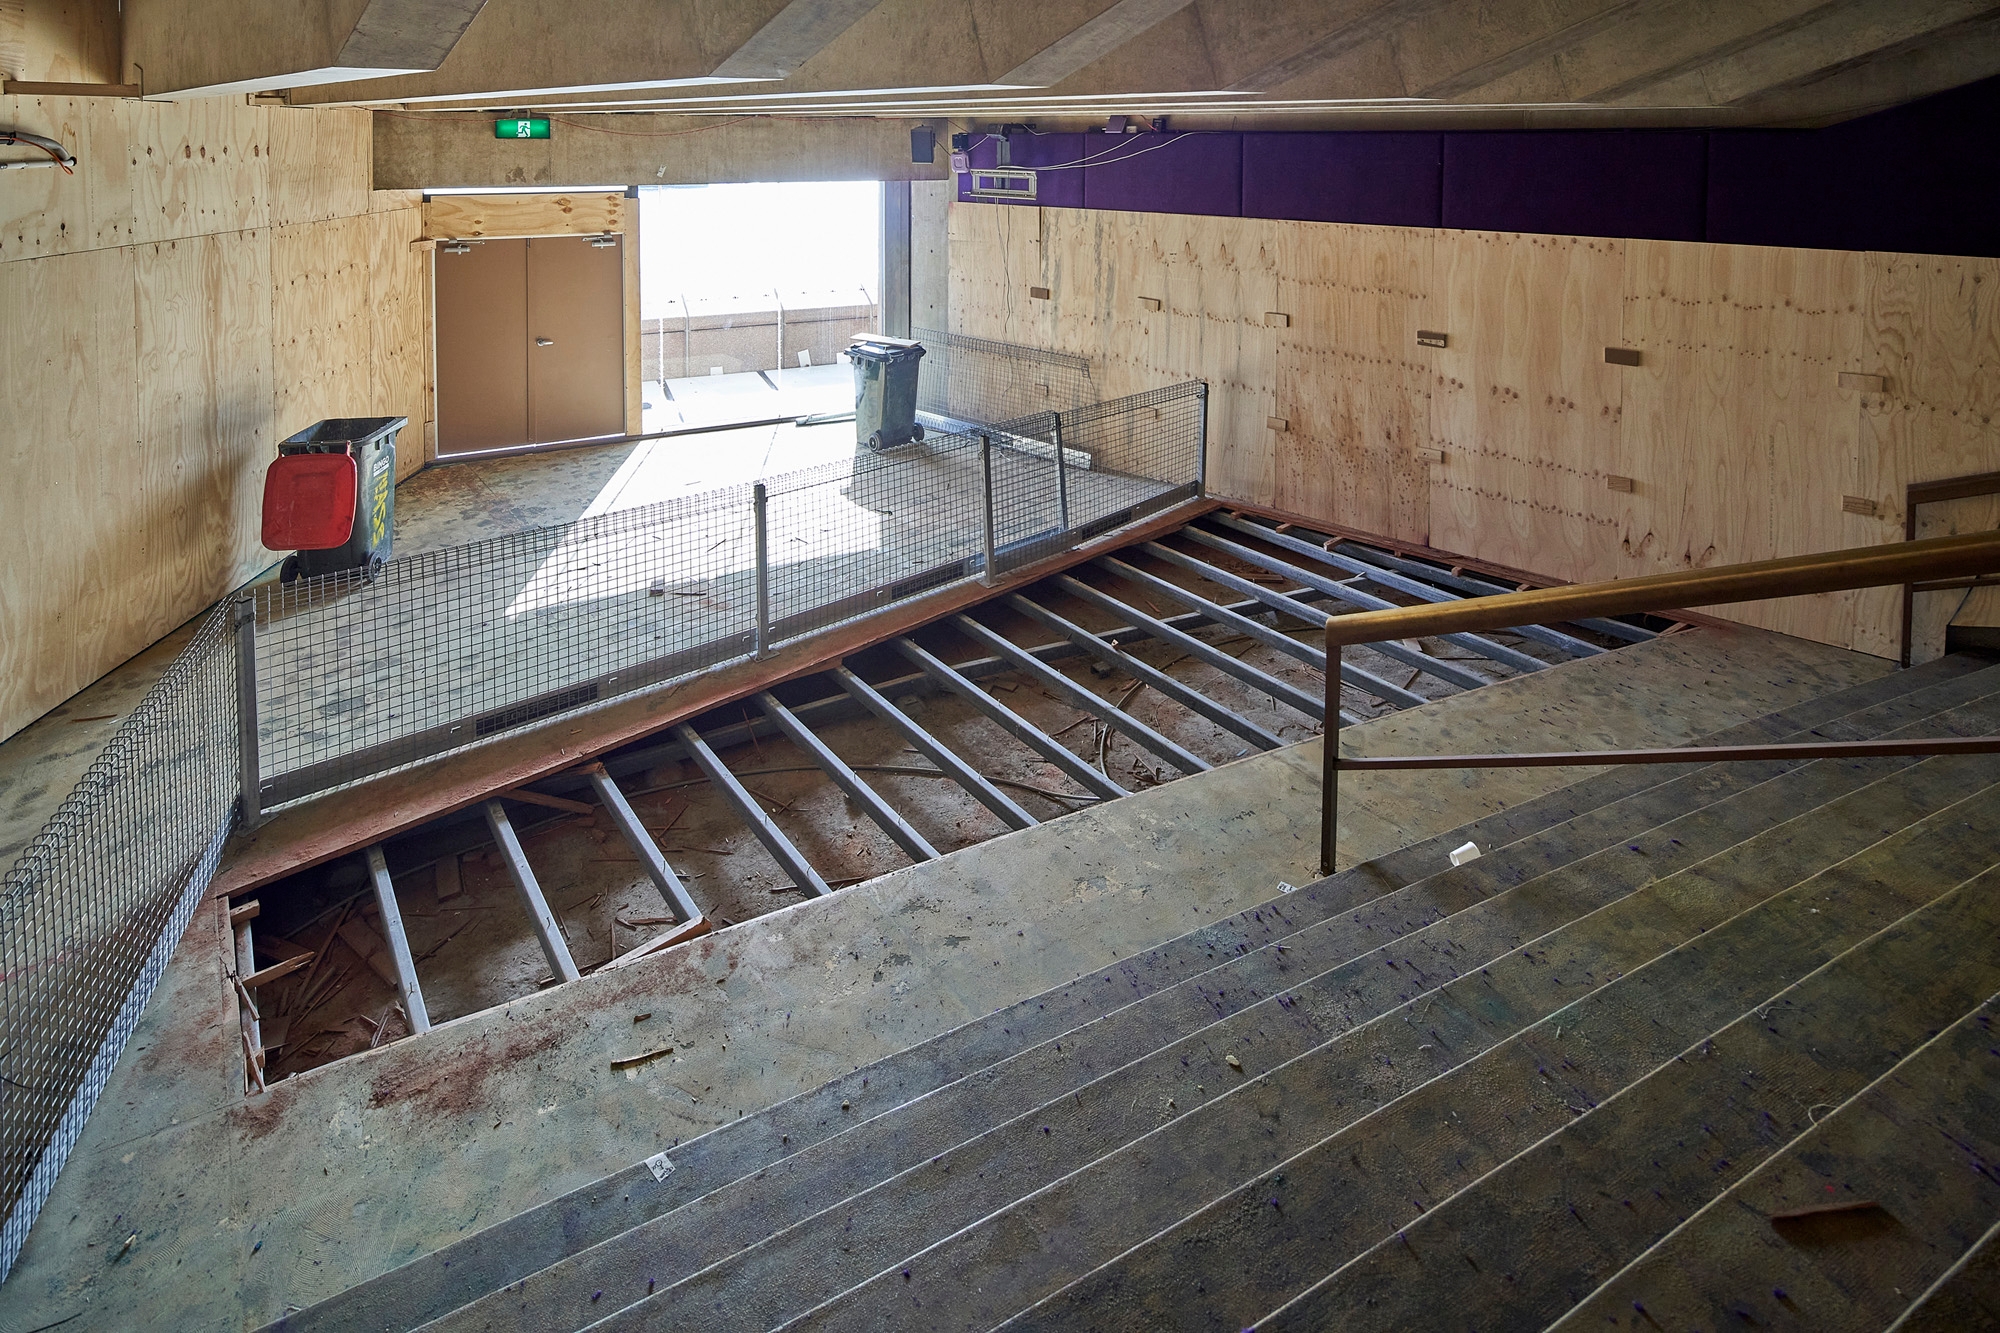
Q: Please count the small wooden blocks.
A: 12